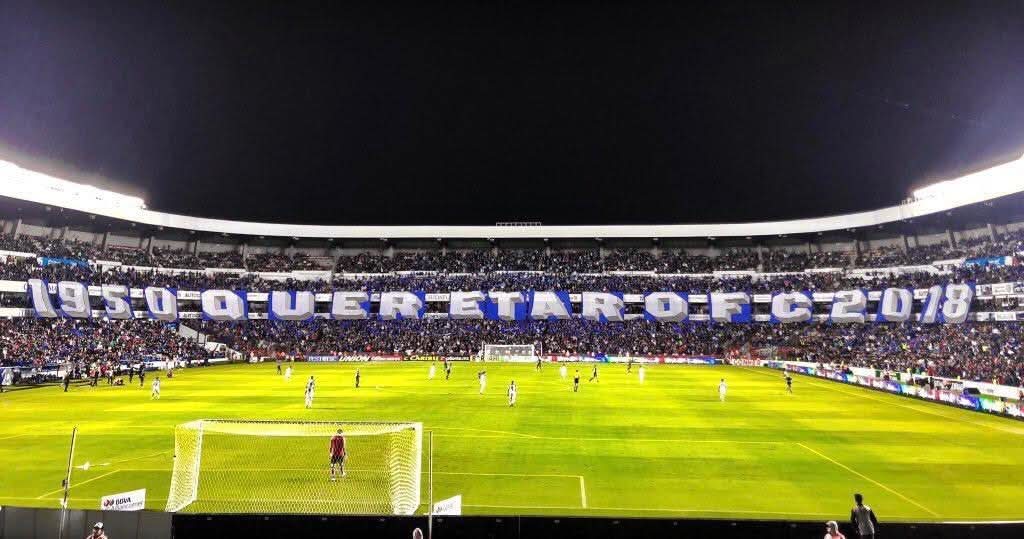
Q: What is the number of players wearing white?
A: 9